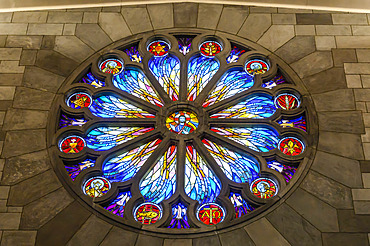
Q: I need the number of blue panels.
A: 12